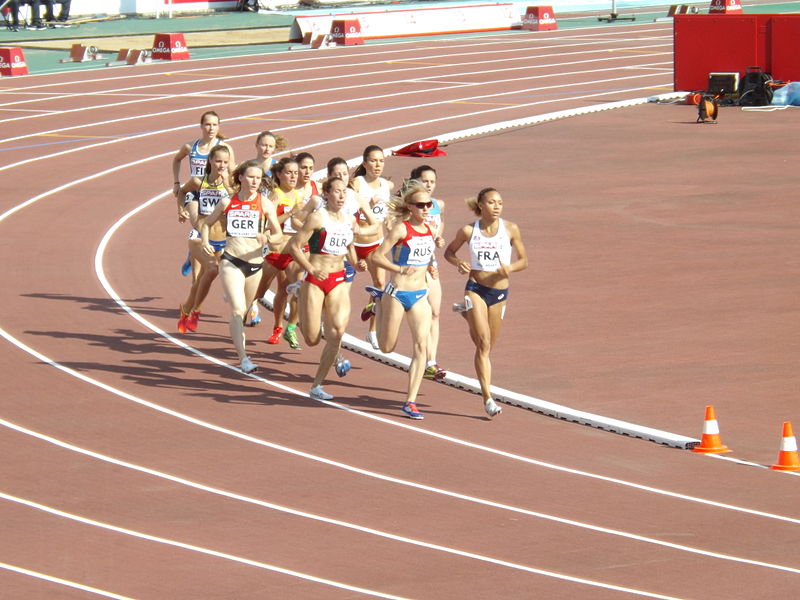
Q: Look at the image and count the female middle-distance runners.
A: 12